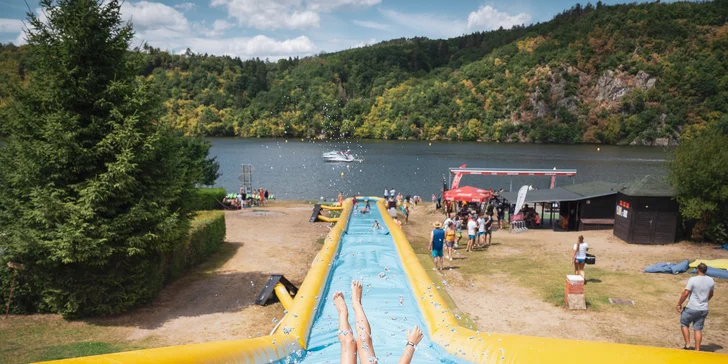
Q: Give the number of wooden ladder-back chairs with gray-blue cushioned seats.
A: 0